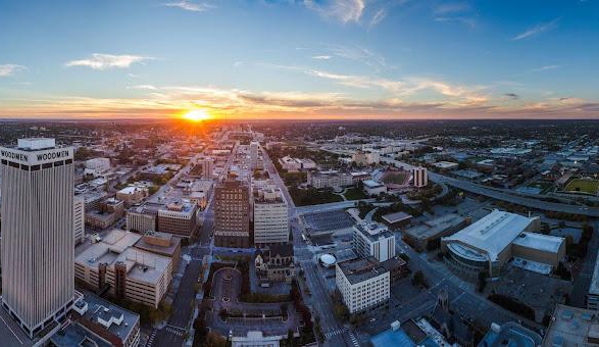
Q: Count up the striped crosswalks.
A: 4